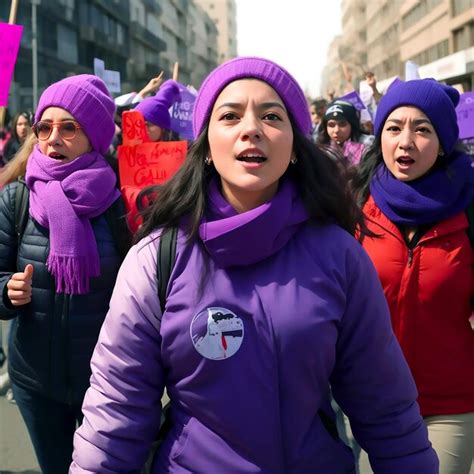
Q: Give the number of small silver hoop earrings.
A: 2